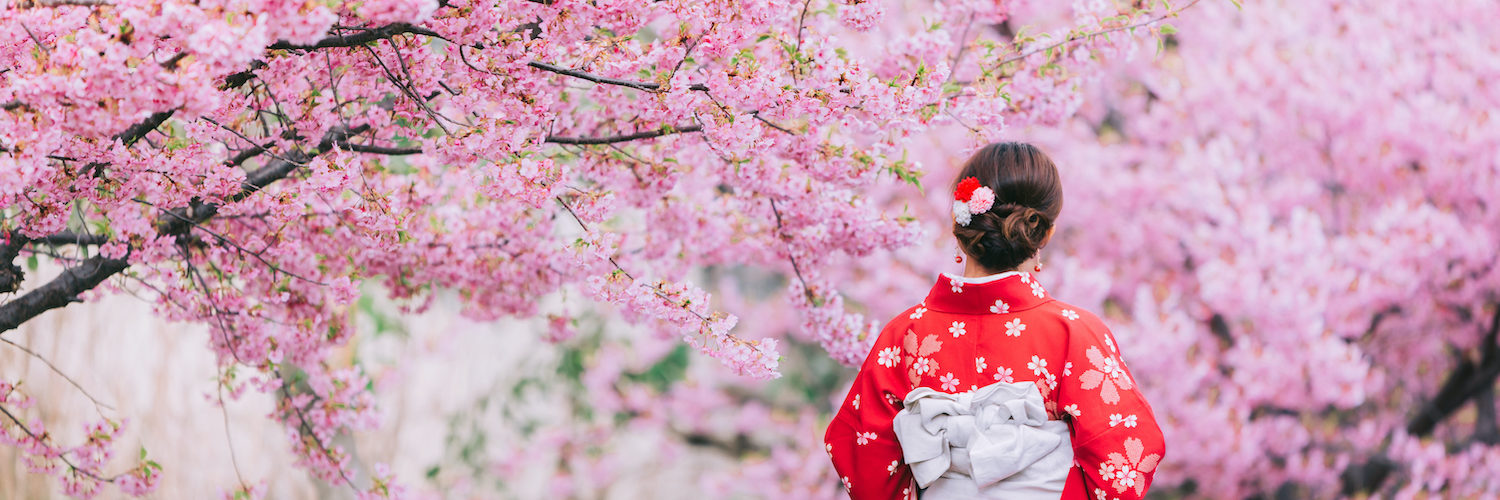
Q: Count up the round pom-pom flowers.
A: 3